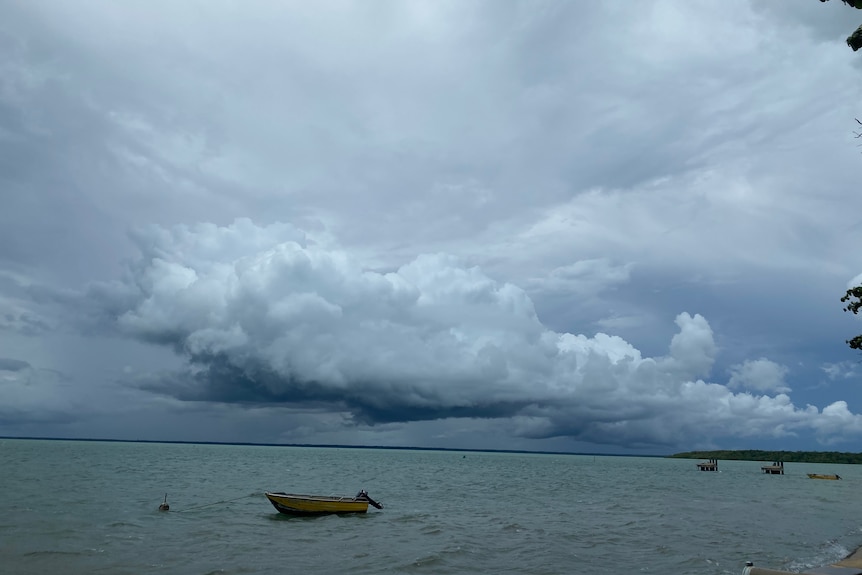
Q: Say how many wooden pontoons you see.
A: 2